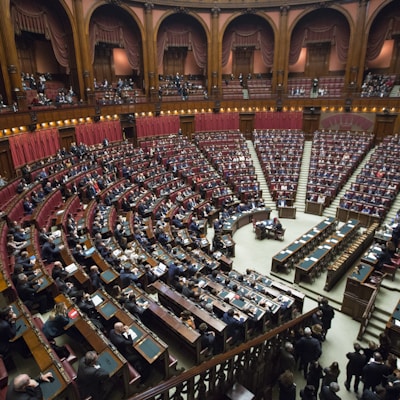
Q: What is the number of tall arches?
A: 6